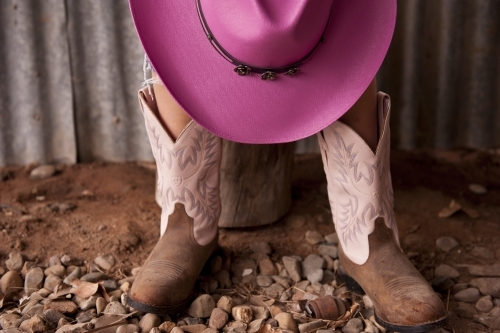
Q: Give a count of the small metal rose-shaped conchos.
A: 3